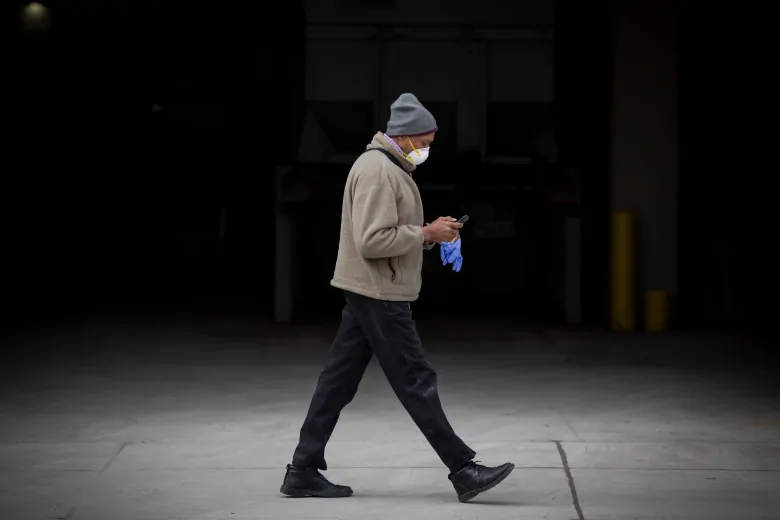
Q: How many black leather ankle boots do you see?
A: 2